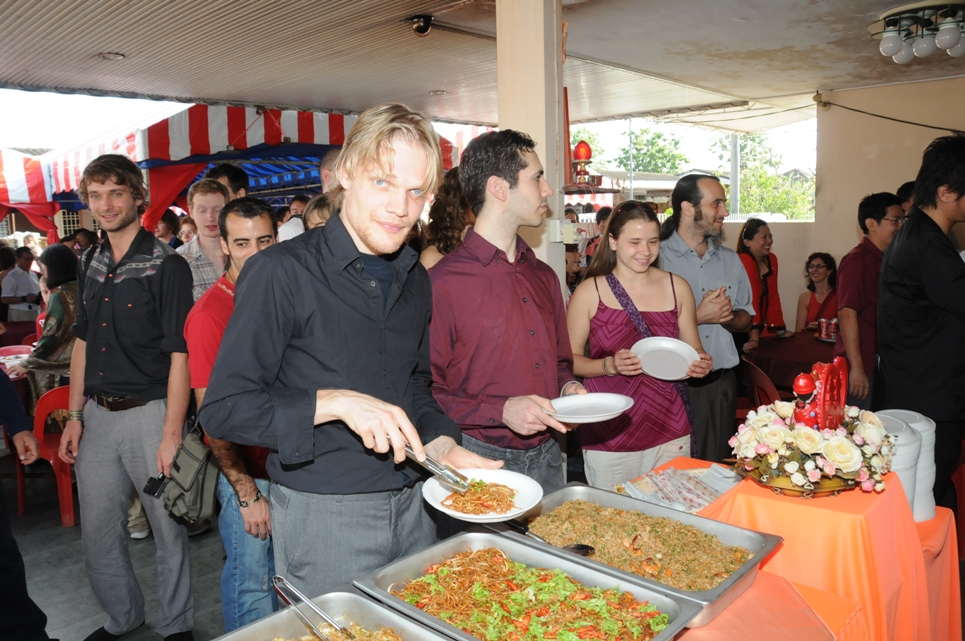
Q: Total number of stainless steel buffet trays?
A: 3